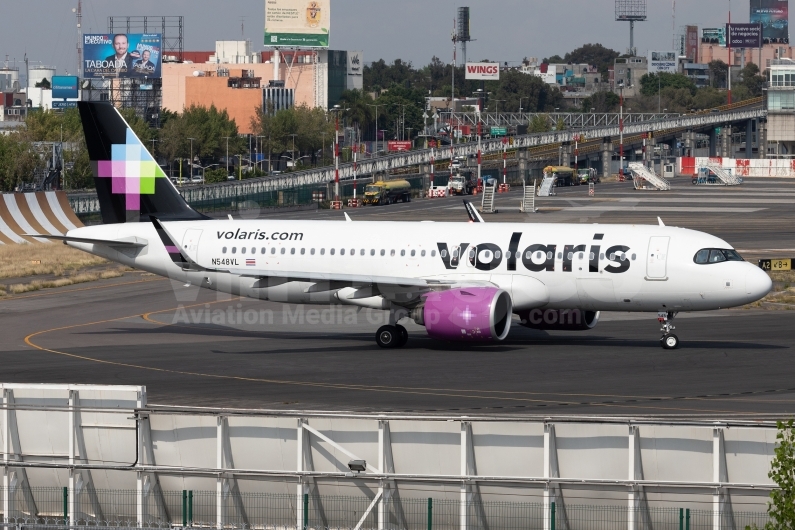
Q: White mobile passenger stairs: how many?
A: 5